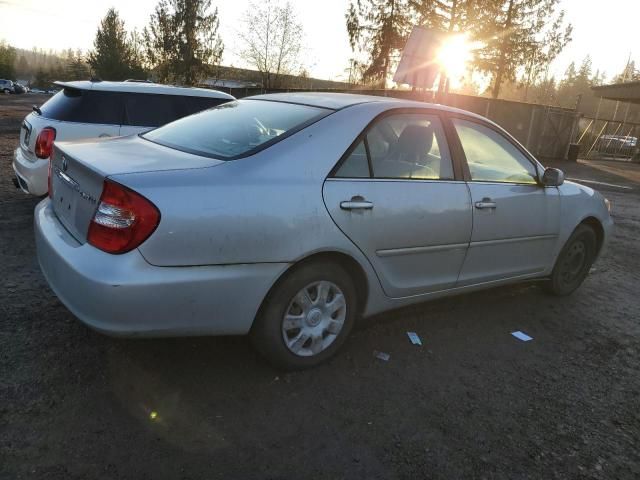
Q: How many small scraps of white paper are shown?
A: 3